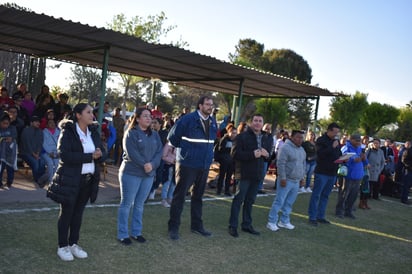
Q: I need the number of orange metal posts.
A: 0